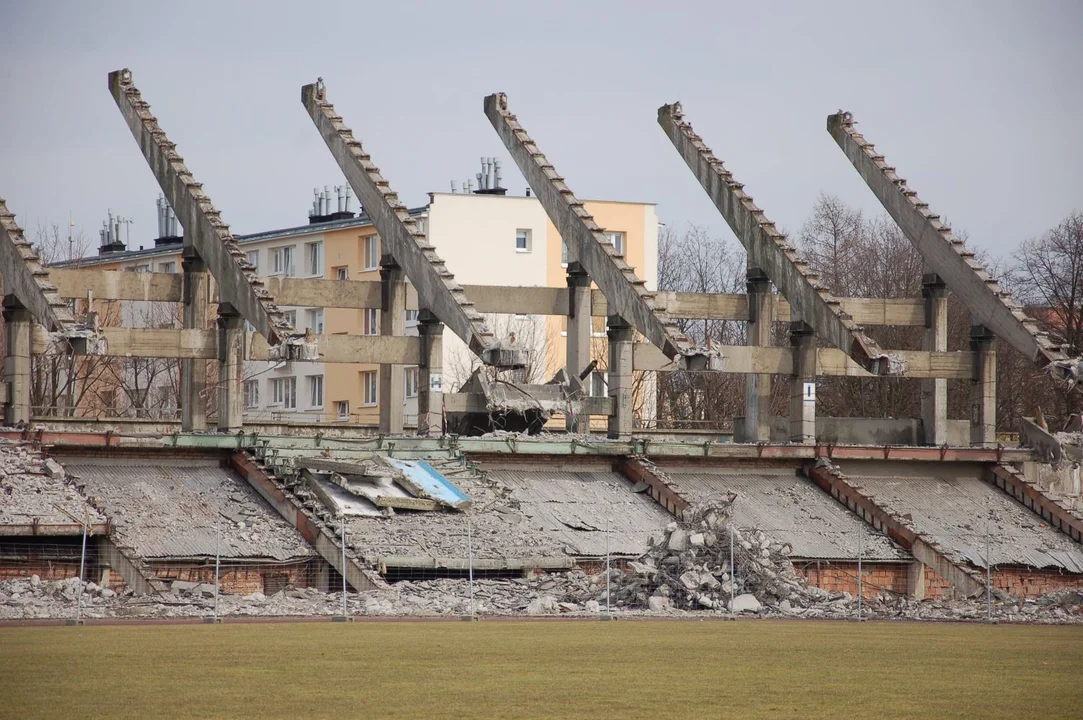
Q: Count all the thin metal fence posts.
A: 8